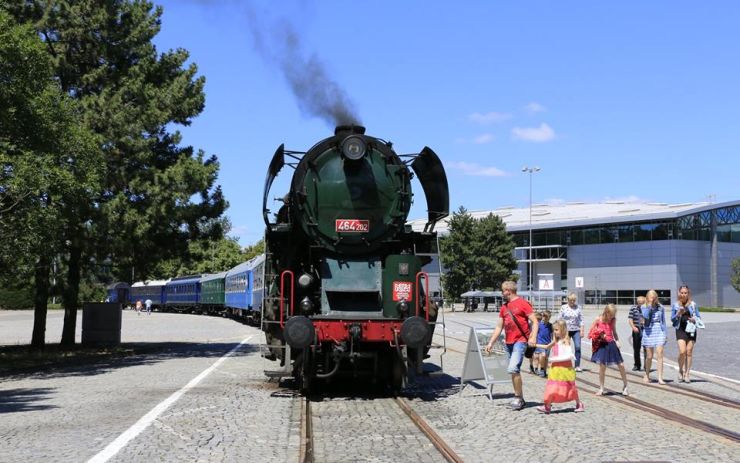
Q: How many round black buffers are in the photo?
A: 2